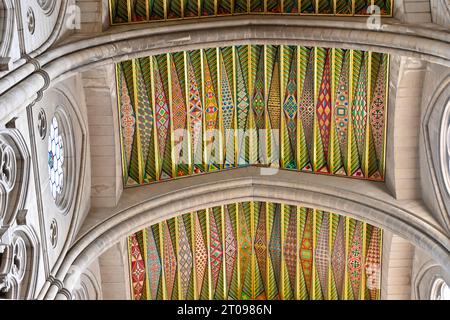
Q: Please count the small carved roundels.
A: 3